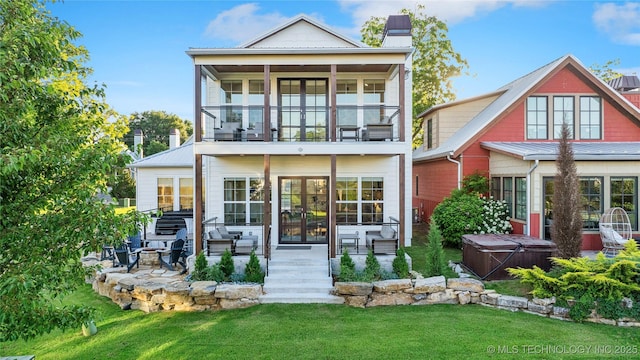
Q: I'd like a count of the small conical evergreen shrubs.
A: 6